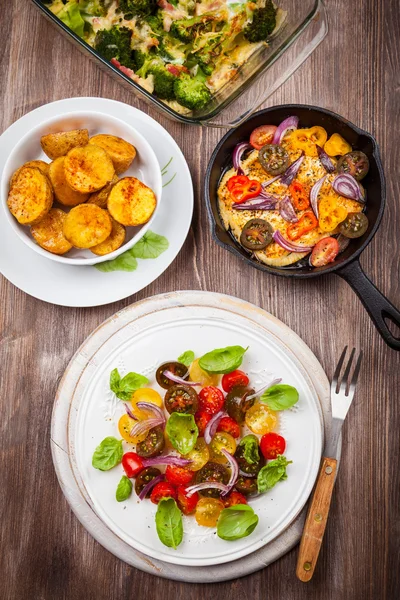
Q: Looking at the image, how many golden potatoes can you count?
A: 11